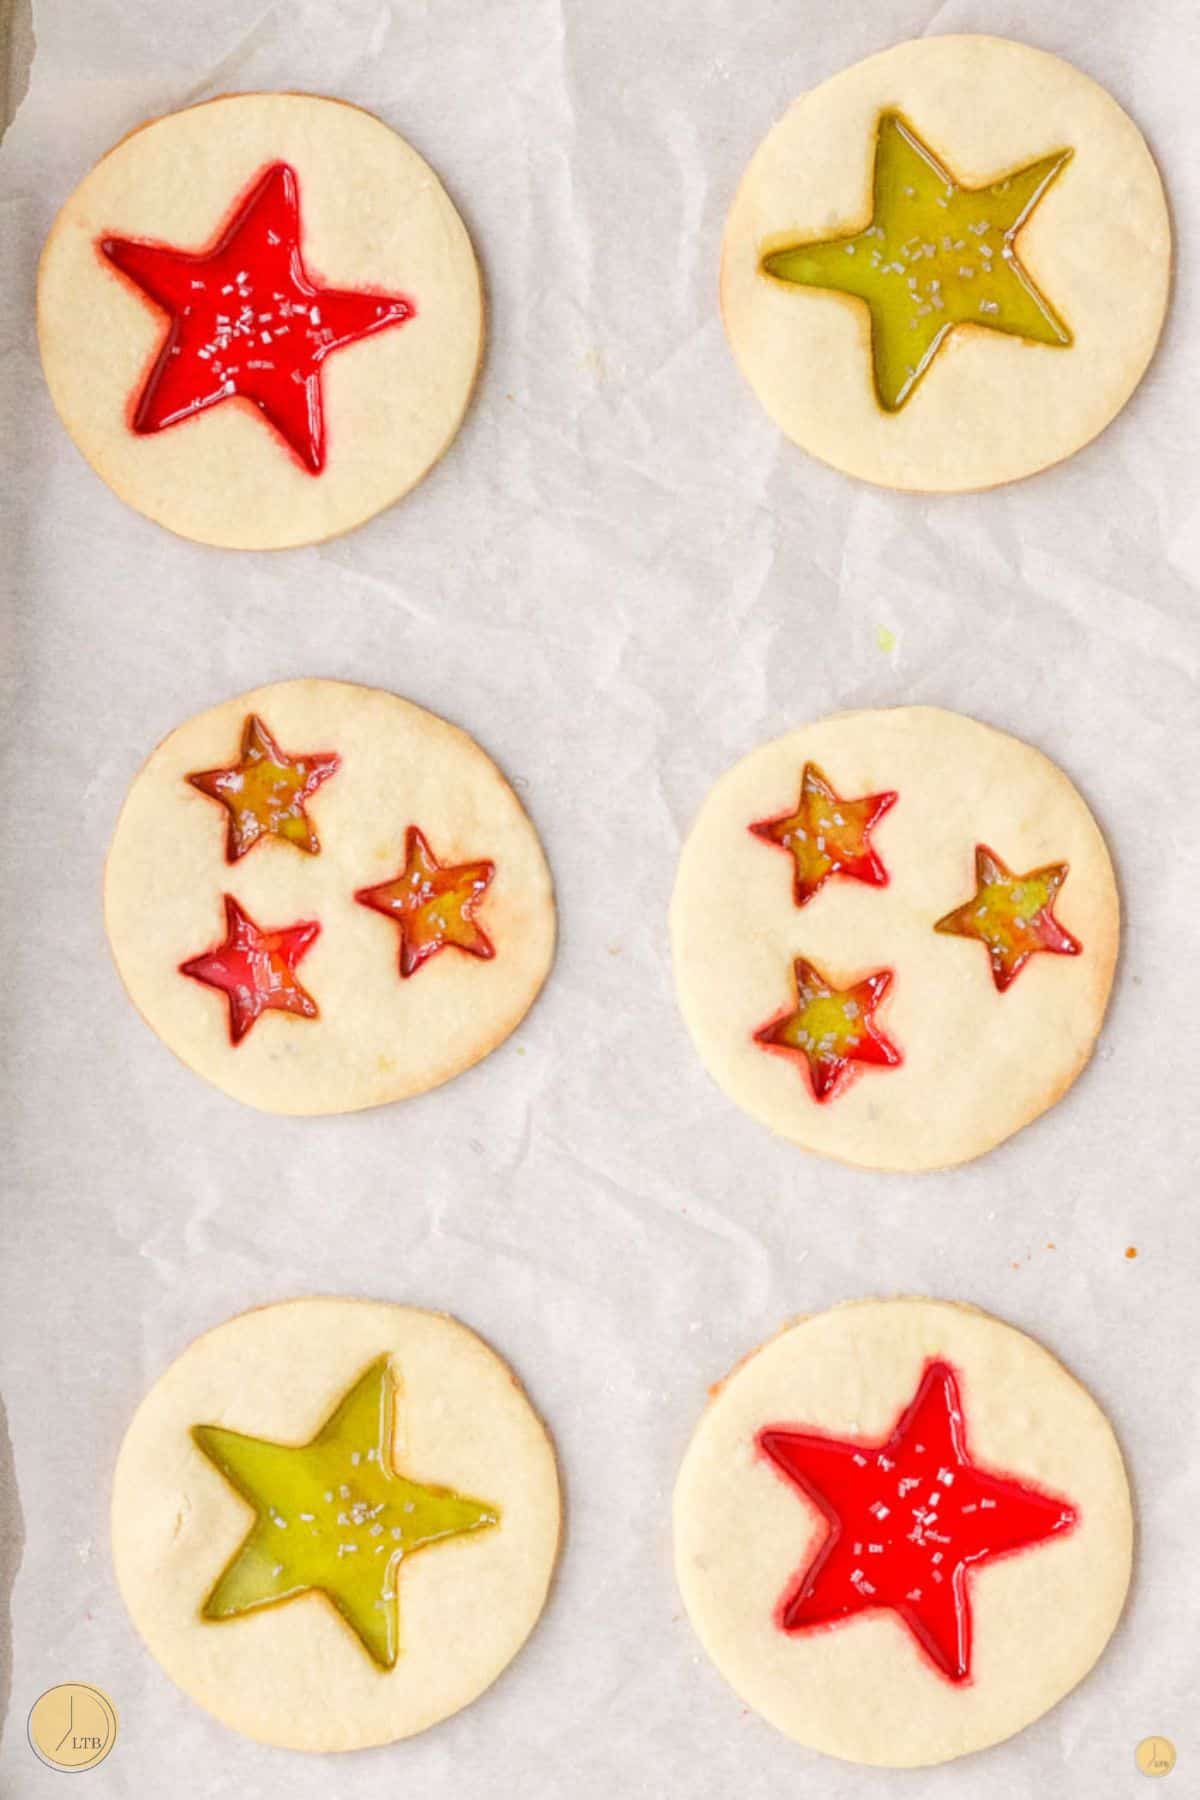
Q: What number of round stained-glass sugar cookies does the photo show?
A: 6